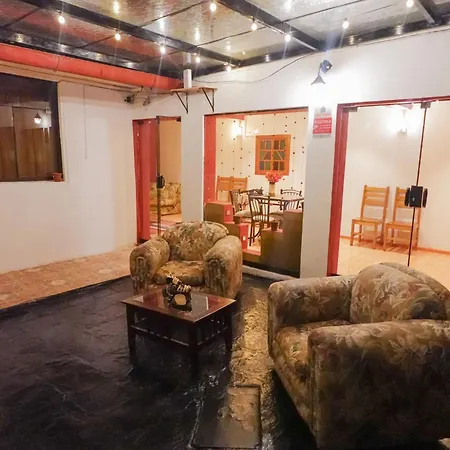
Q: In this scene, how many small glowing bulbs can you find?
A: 10